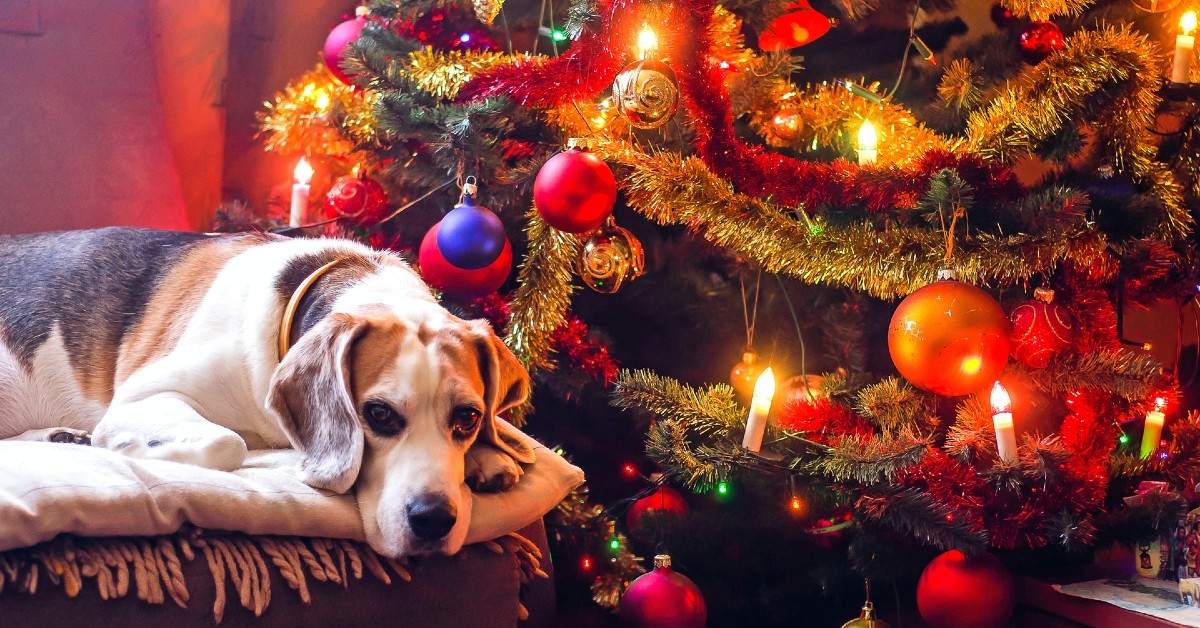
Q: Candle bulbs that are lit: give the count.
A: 7